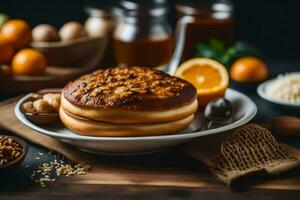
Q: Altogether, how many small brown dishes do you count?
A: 2